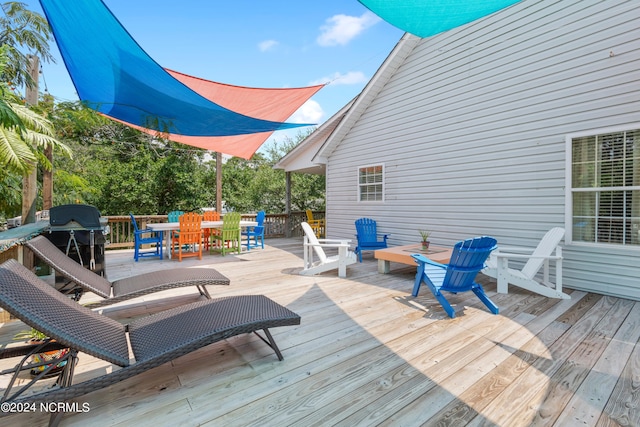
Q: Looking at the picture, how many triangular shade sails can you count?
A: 3